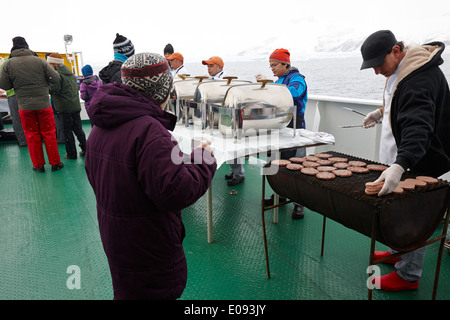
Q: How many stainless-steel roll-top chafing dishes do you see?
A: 4